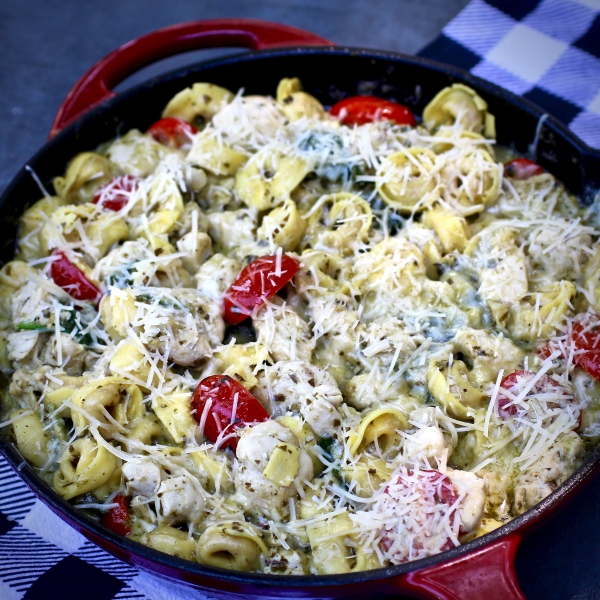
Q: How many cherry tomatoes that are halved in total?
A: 11